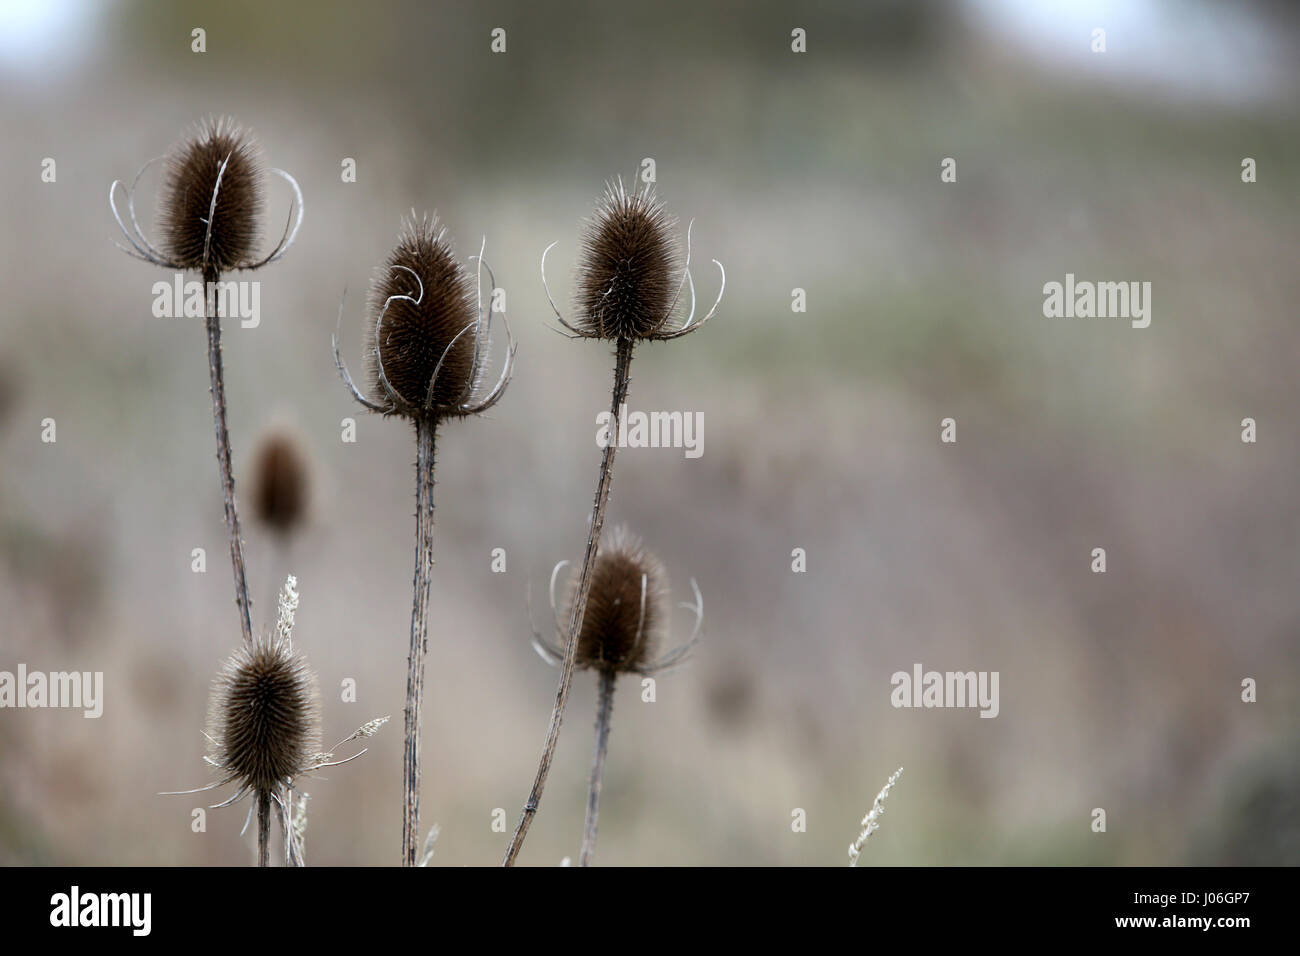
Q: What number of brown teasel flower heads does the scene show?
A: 6